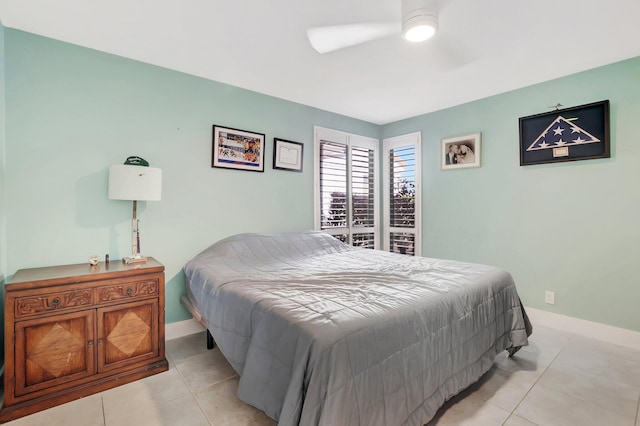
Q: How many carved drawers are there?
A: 2